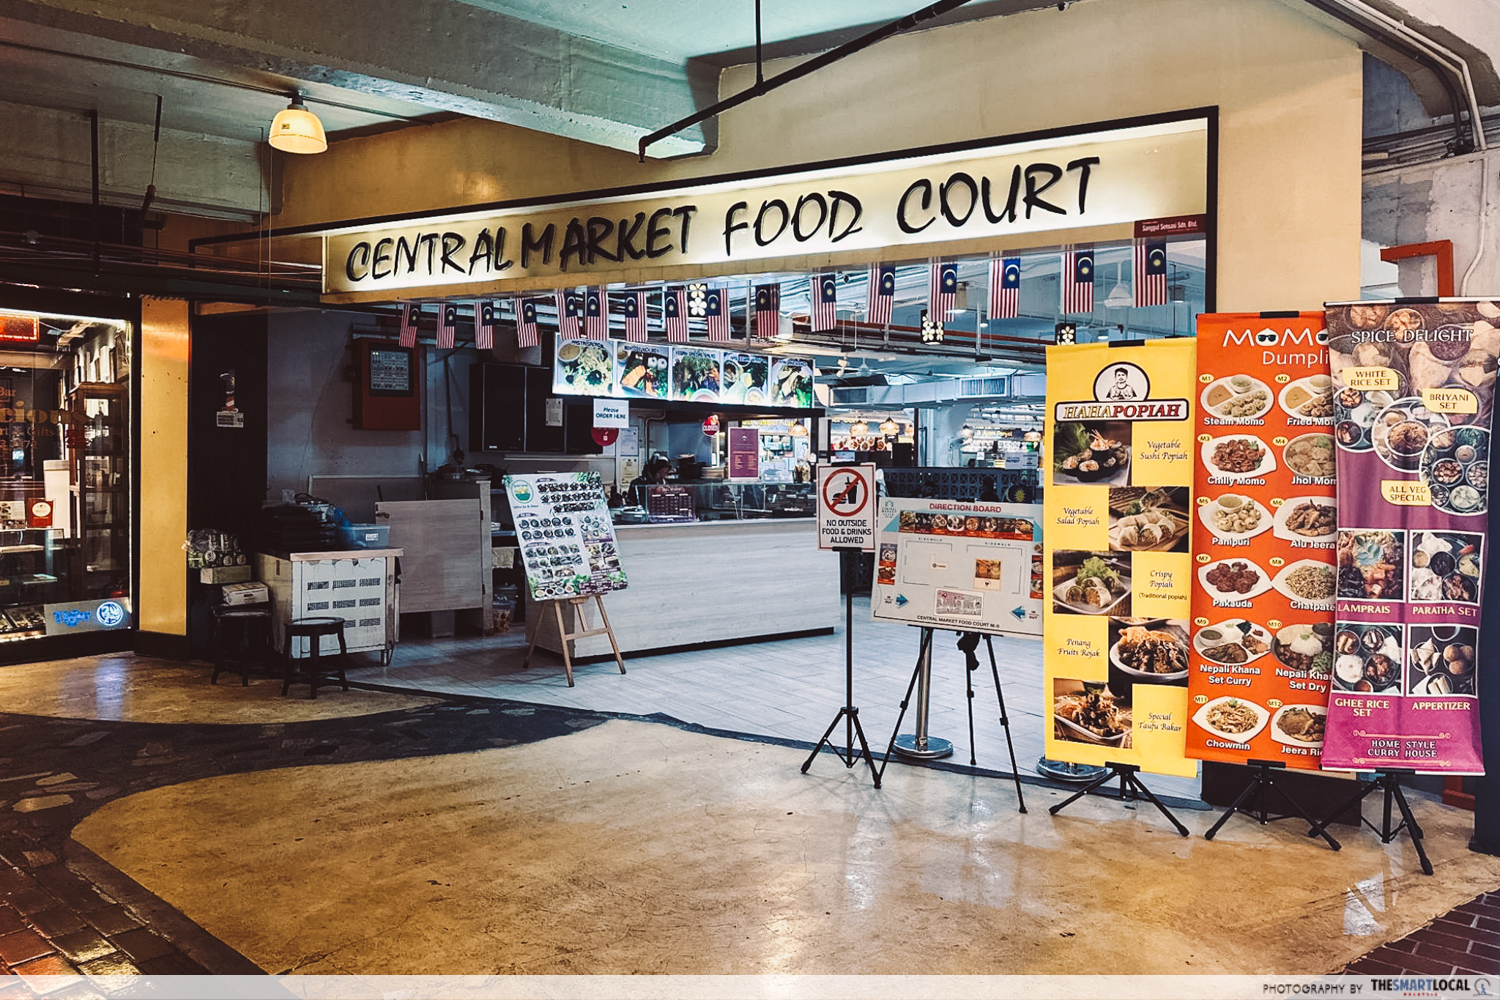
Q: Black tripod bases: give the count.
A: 5